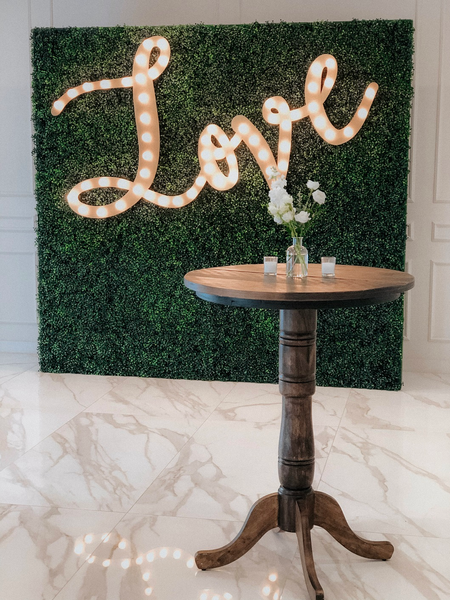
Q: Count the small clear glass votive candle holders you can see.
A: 2